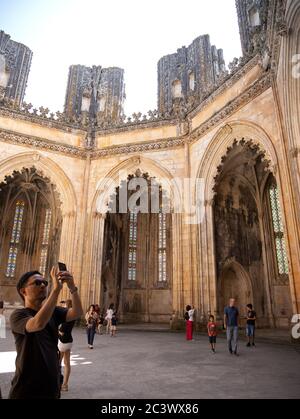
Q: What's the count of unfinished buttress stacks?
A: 4